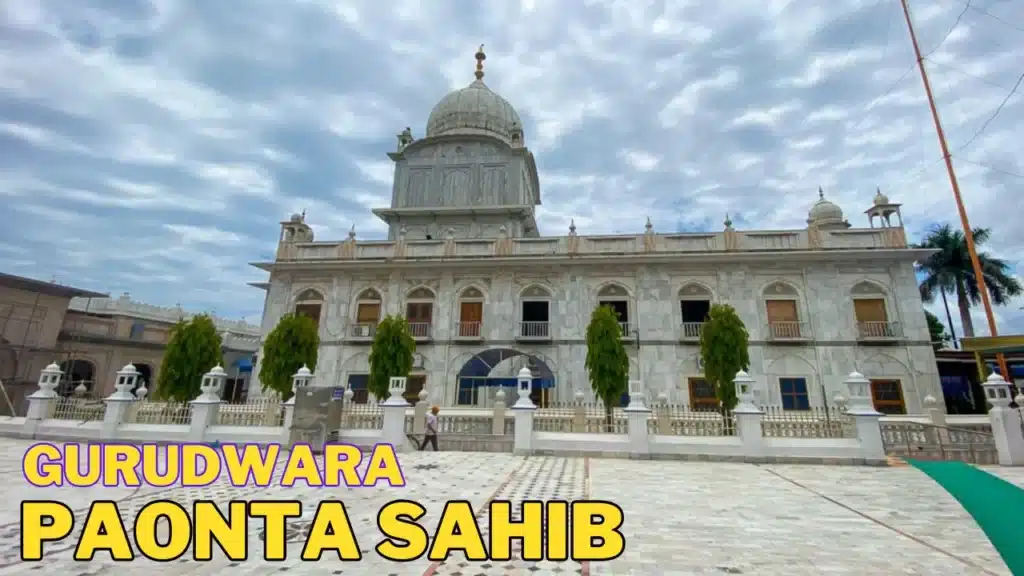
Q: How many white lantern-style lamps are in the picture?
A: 10